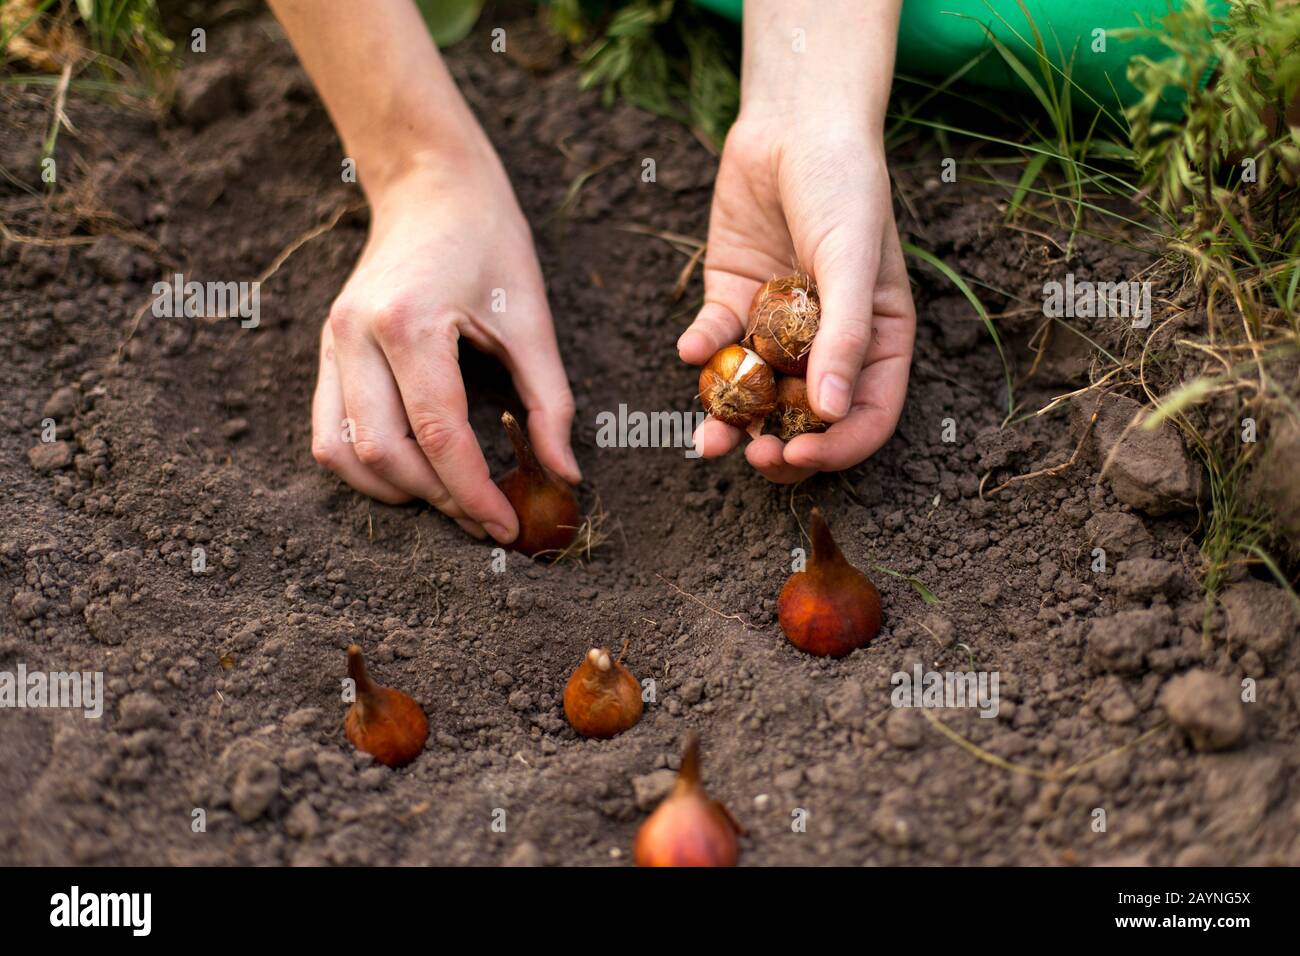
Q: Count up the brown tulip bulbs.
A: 8